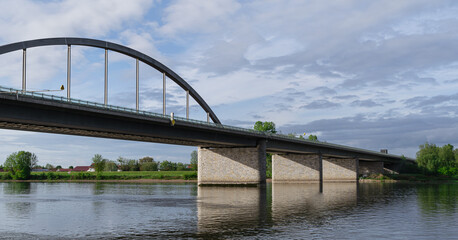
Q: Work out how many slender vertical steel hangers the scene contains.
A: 7